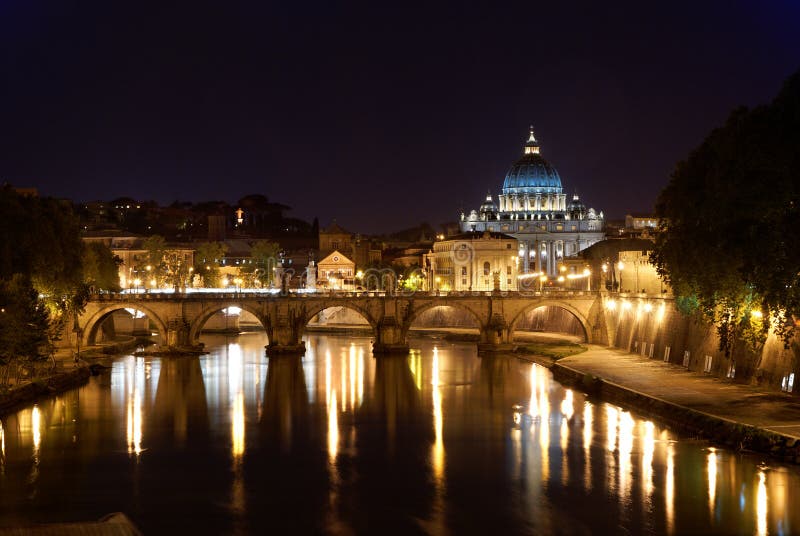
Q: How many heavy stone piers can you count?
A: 4